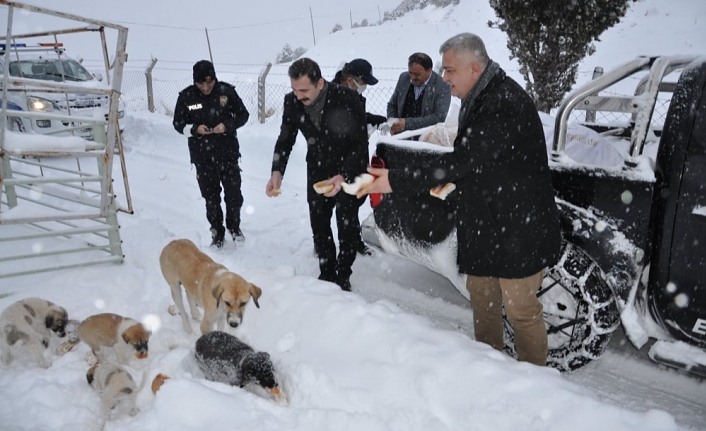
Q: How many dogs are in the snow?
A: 5